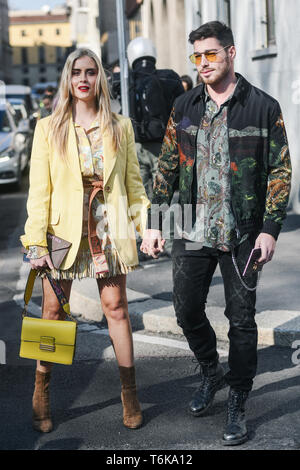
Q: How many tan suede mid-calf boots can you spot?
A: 2